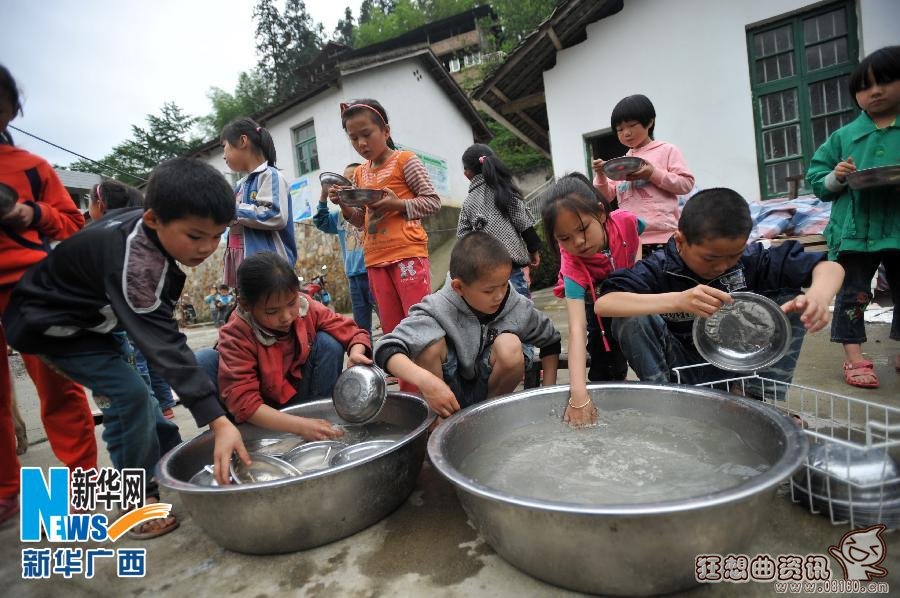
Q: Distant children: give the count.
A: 2